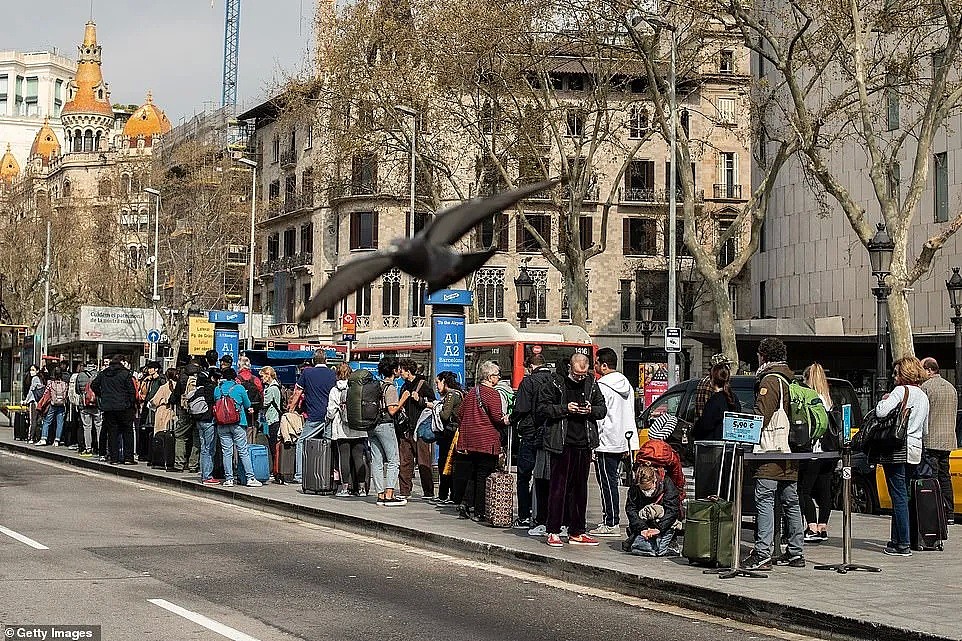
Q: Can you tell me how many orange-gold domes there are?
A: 4